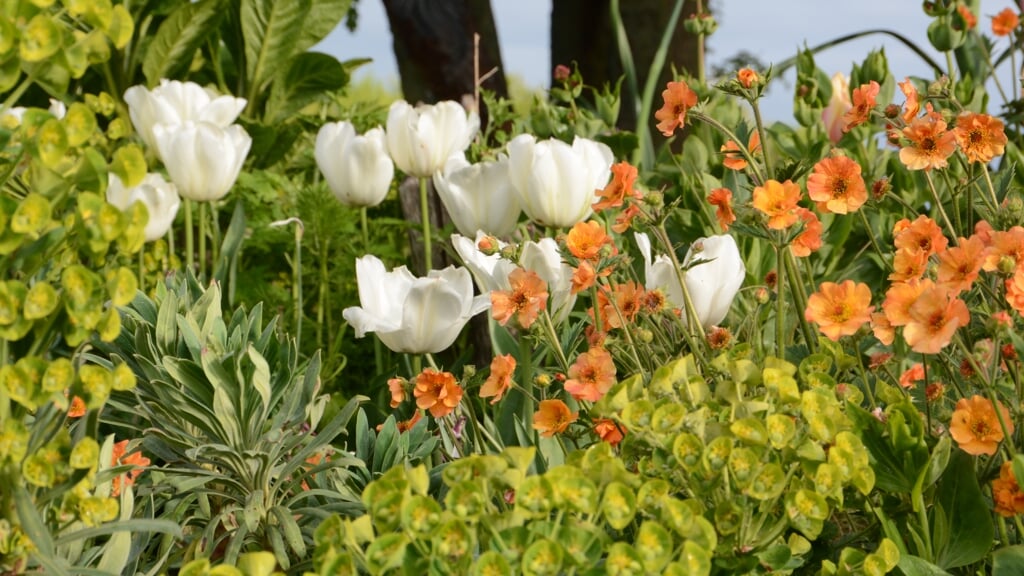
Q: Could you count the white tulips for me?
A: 10